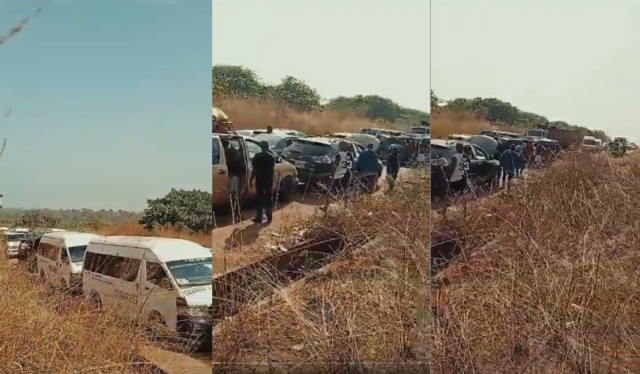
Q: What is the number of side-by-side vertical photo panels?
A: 3